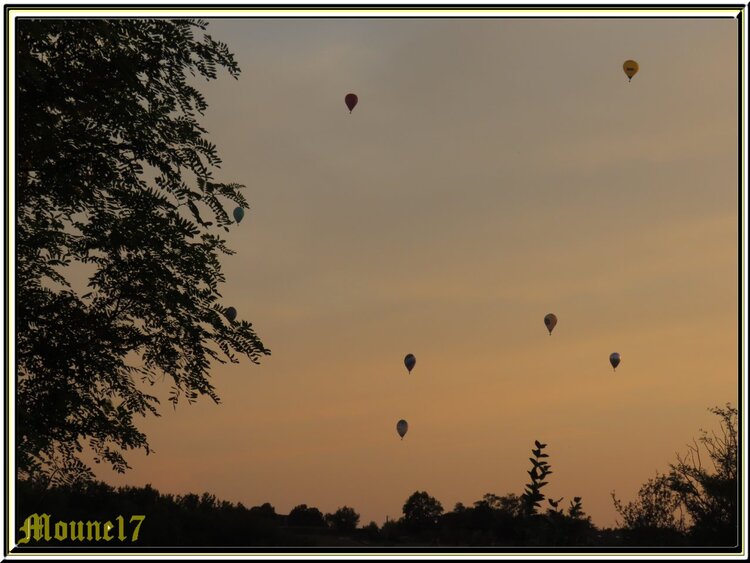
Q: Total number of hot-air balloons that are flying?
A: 8